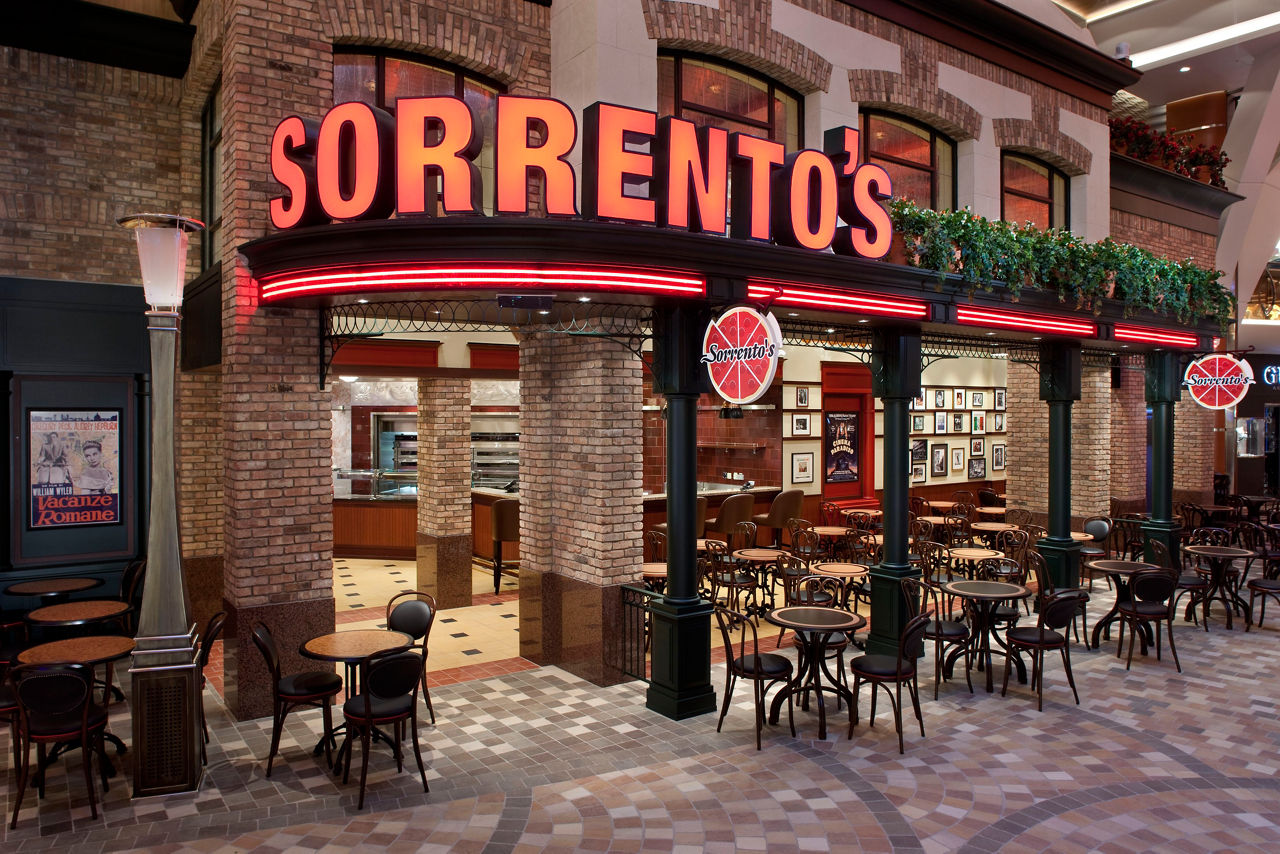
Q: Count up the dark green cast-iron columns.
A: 4